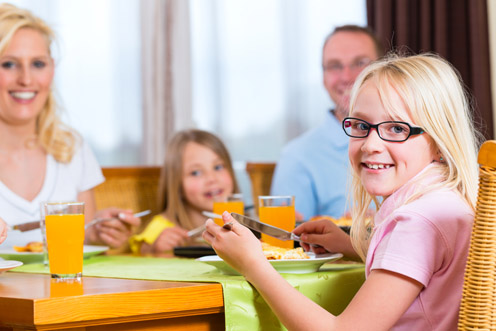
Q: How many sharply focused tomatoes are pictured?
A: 0